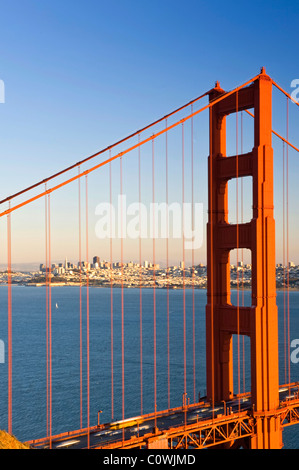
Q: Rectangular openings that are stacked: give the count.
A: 4